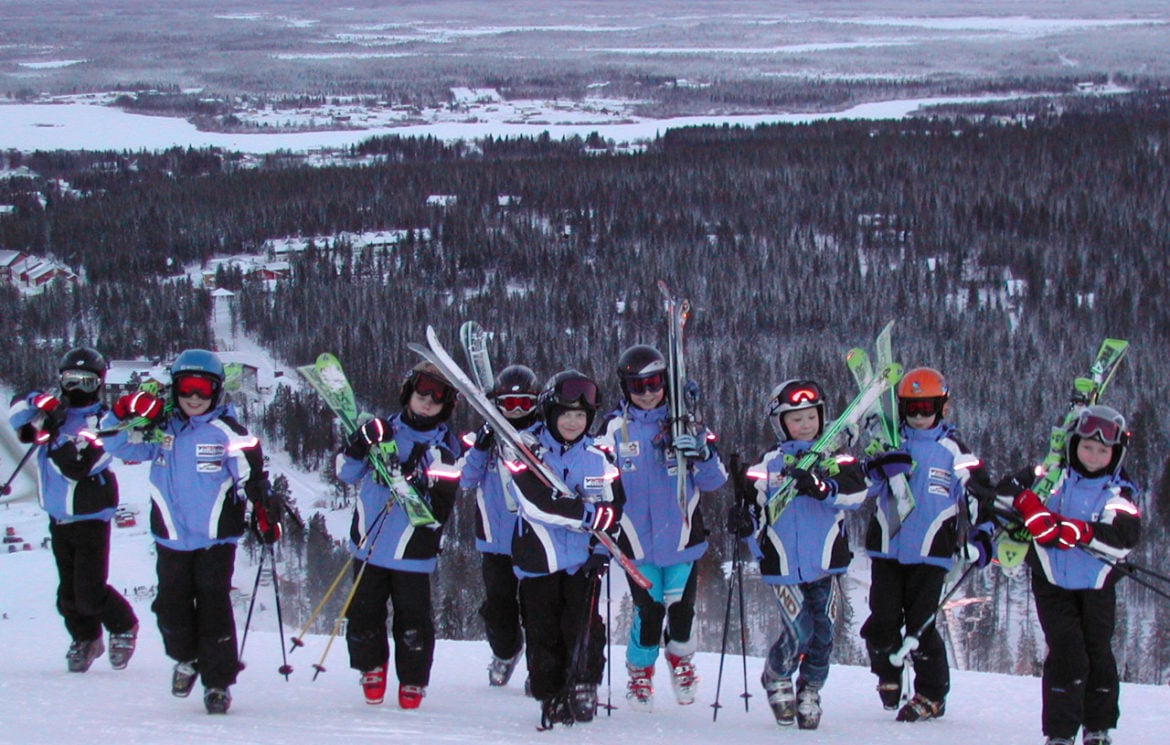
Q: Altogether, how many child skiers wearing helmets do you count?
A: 9